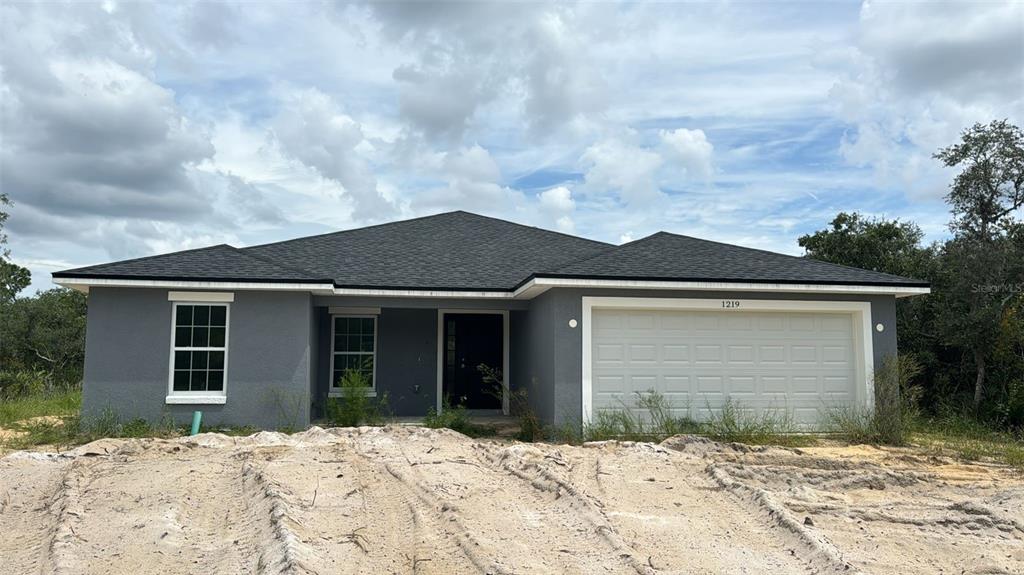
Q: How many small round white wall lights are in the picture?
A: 2